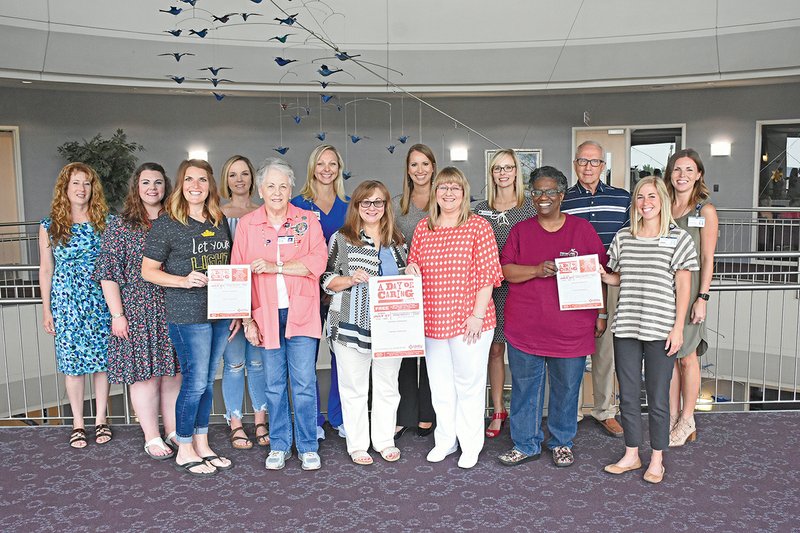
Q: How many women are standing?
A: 13